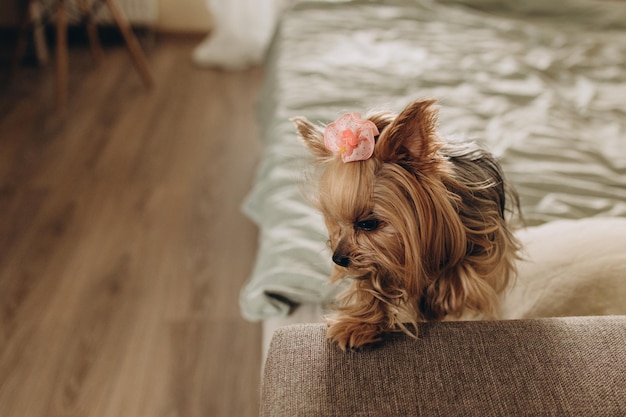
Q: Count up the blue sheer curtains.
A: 0